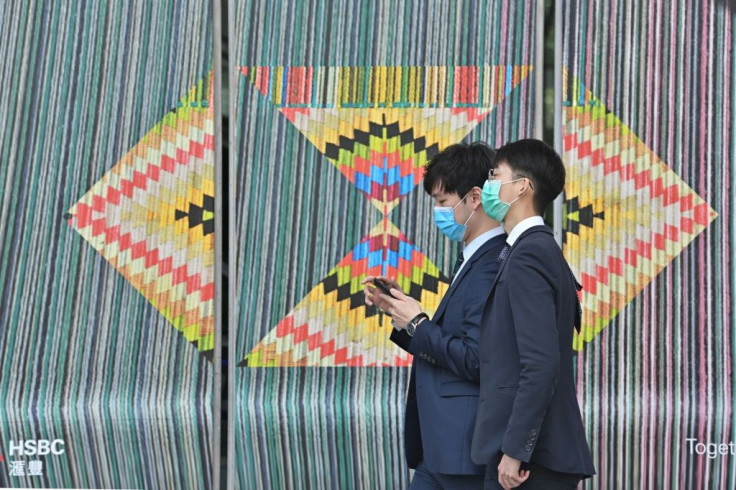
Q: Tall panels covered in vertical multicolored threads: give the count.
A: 3